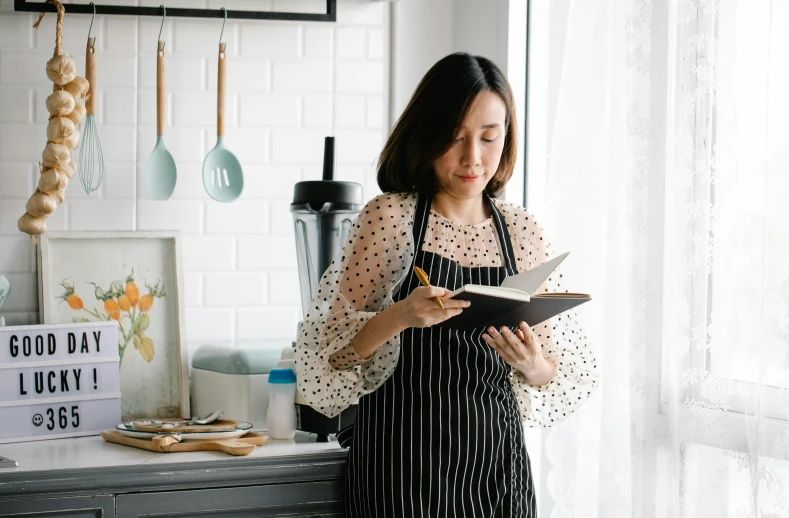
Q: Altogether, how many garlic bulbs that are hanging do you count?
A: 12